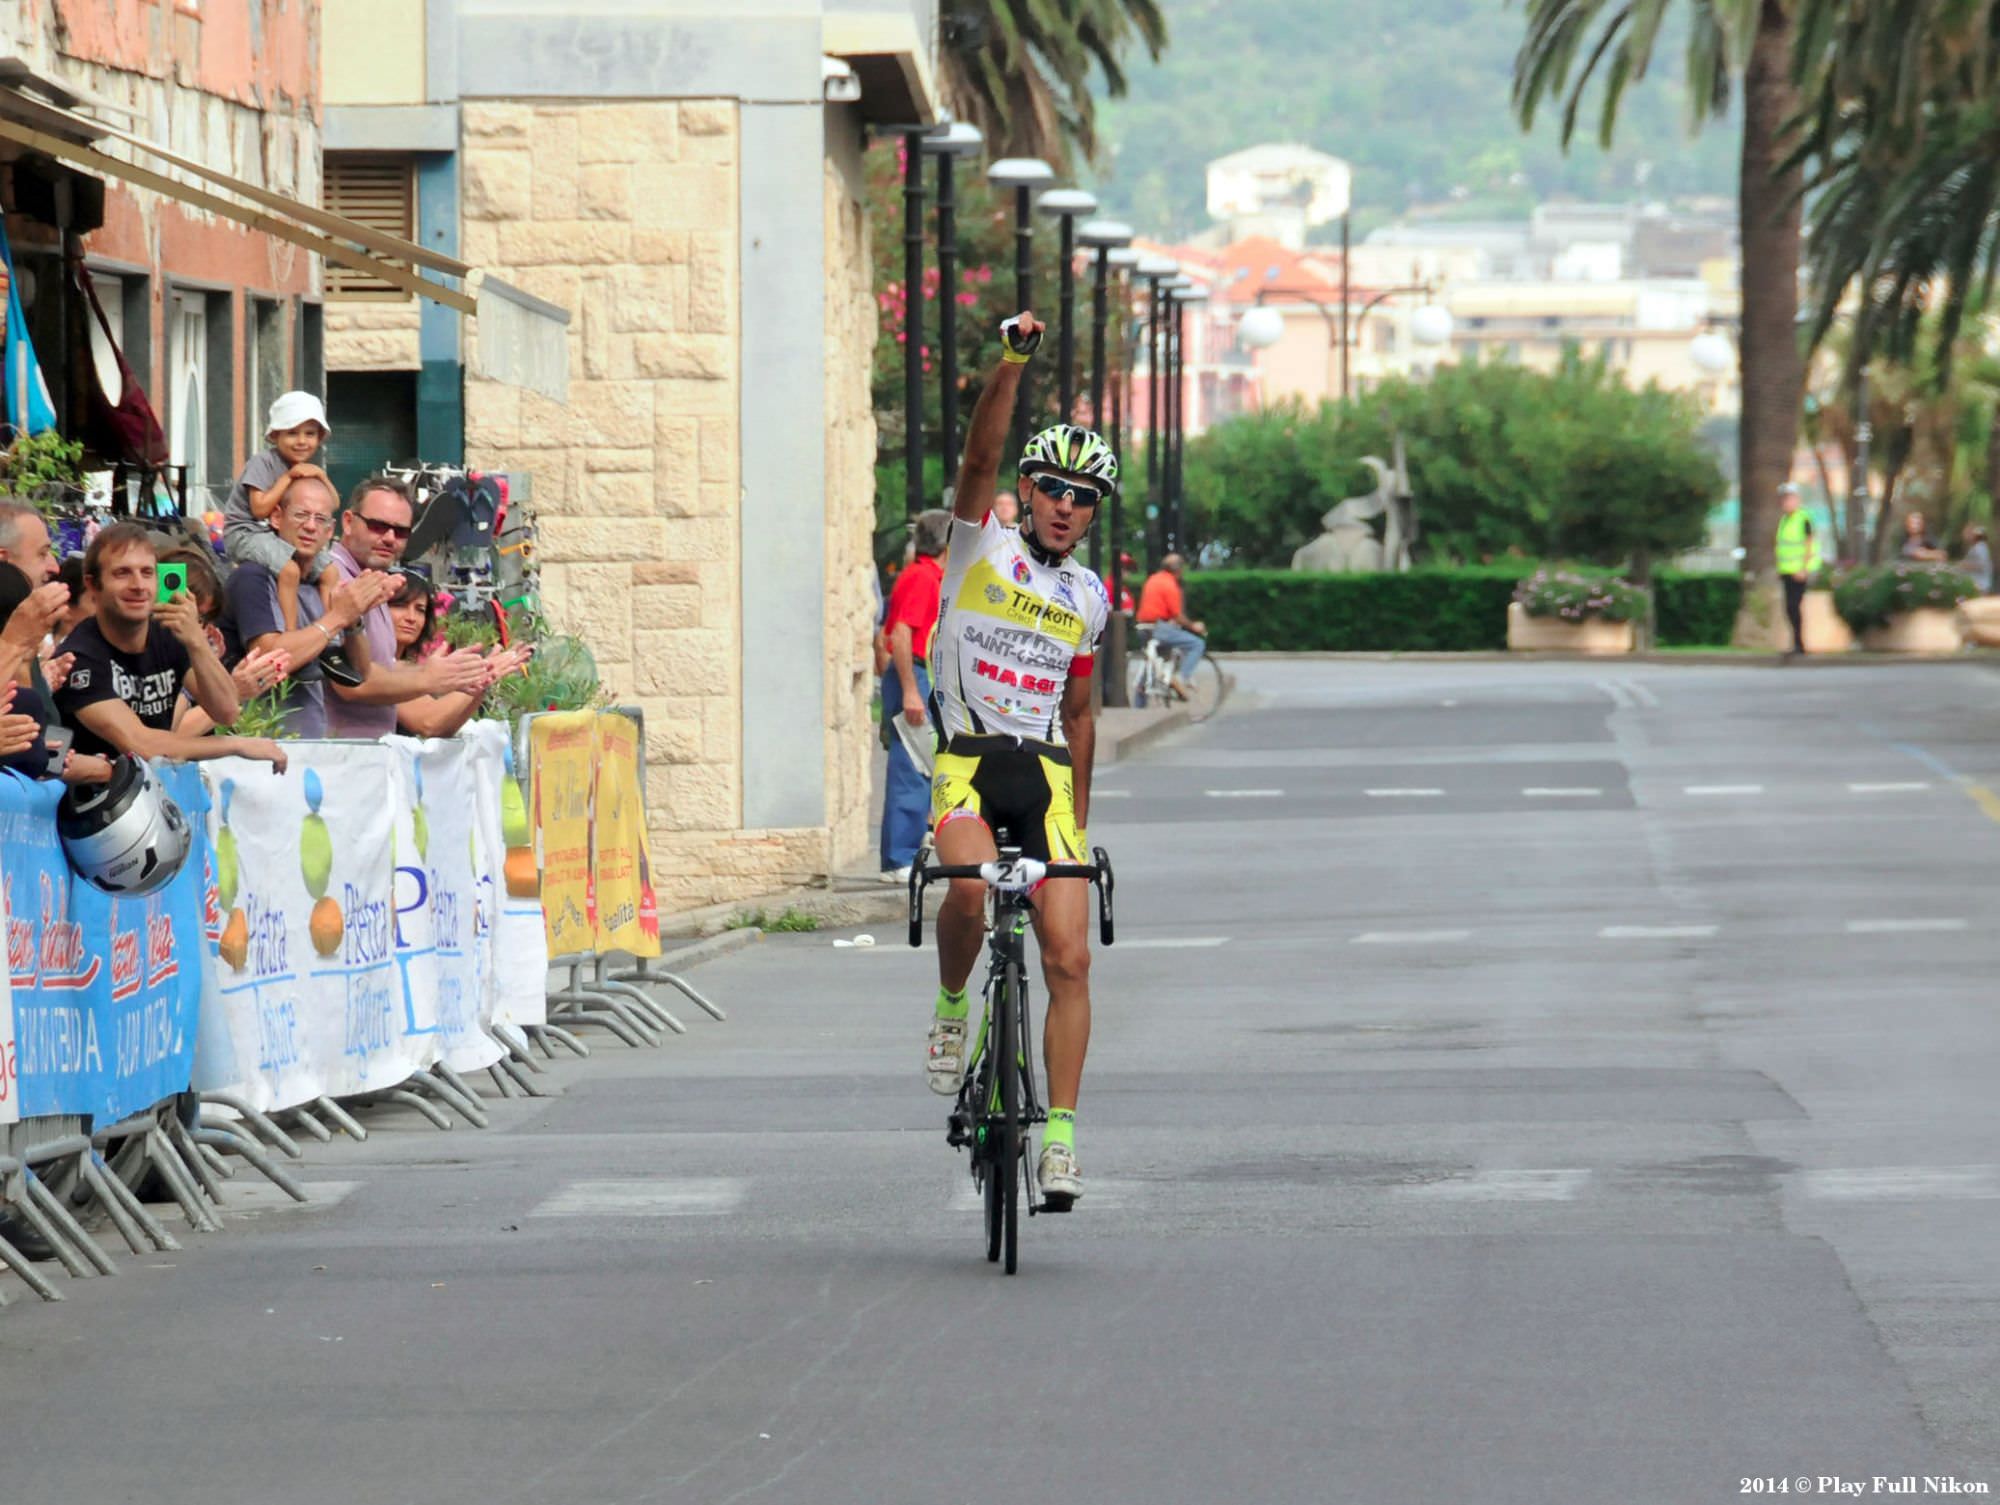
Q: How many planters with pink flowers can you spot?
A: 2